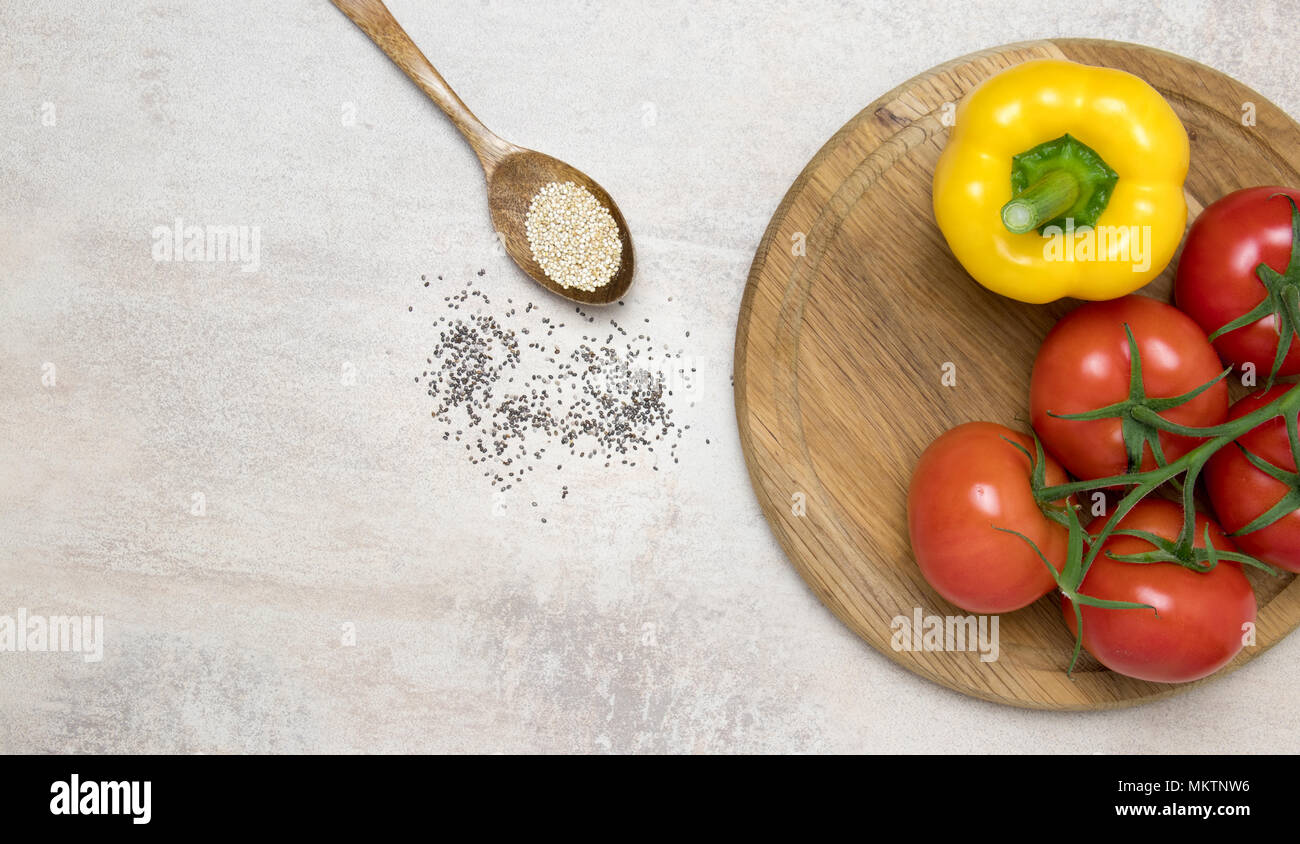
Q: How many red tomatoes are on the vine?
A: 5